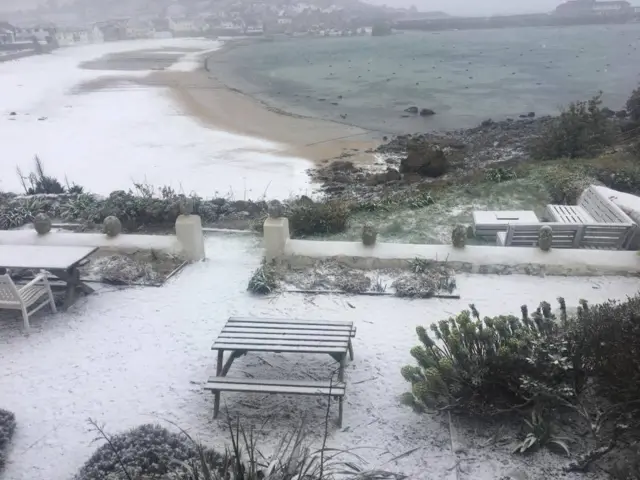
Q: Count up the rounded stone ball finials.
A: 7